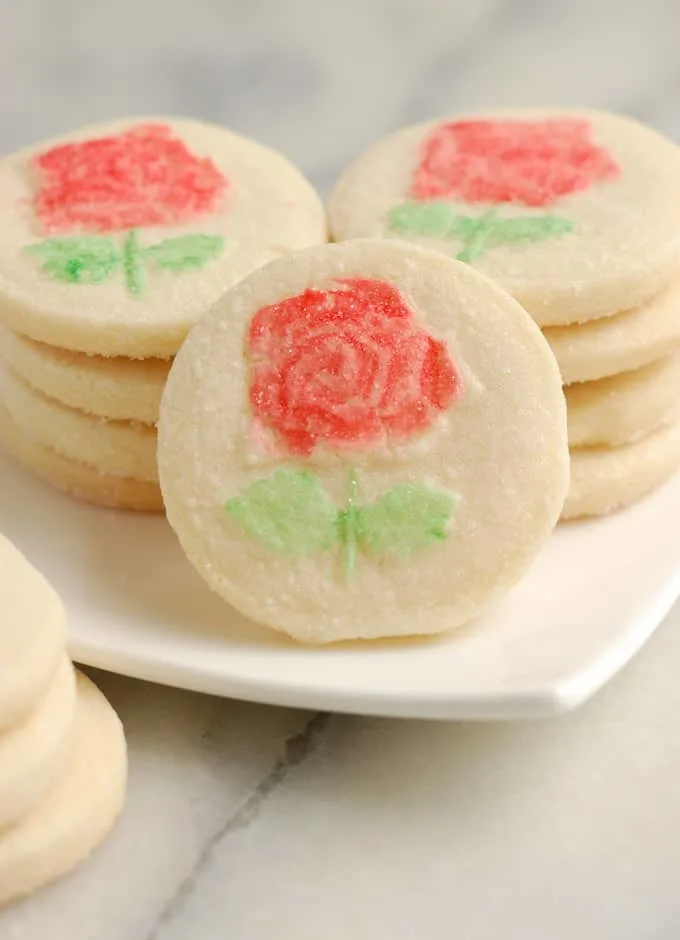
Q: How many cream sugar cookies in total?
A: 12